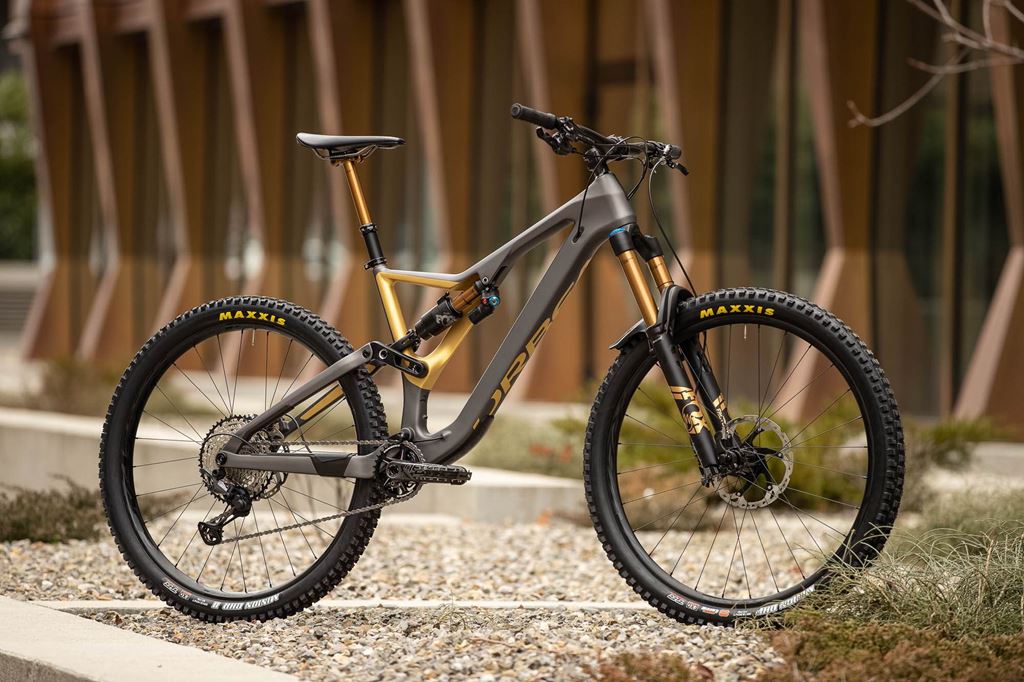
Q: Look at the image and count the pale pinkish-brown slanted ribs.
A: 10